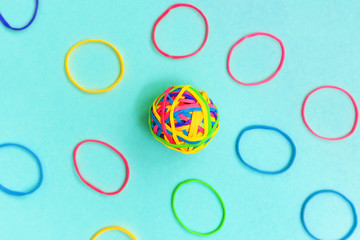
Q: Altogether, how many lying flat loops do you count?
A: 11